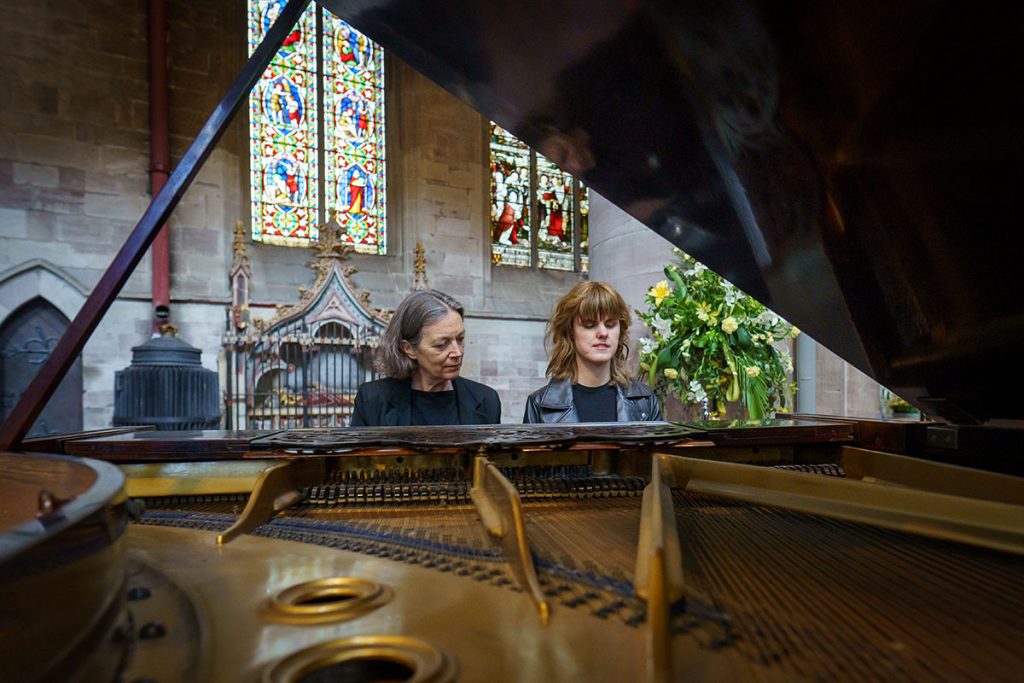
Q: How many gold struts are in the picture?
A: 5